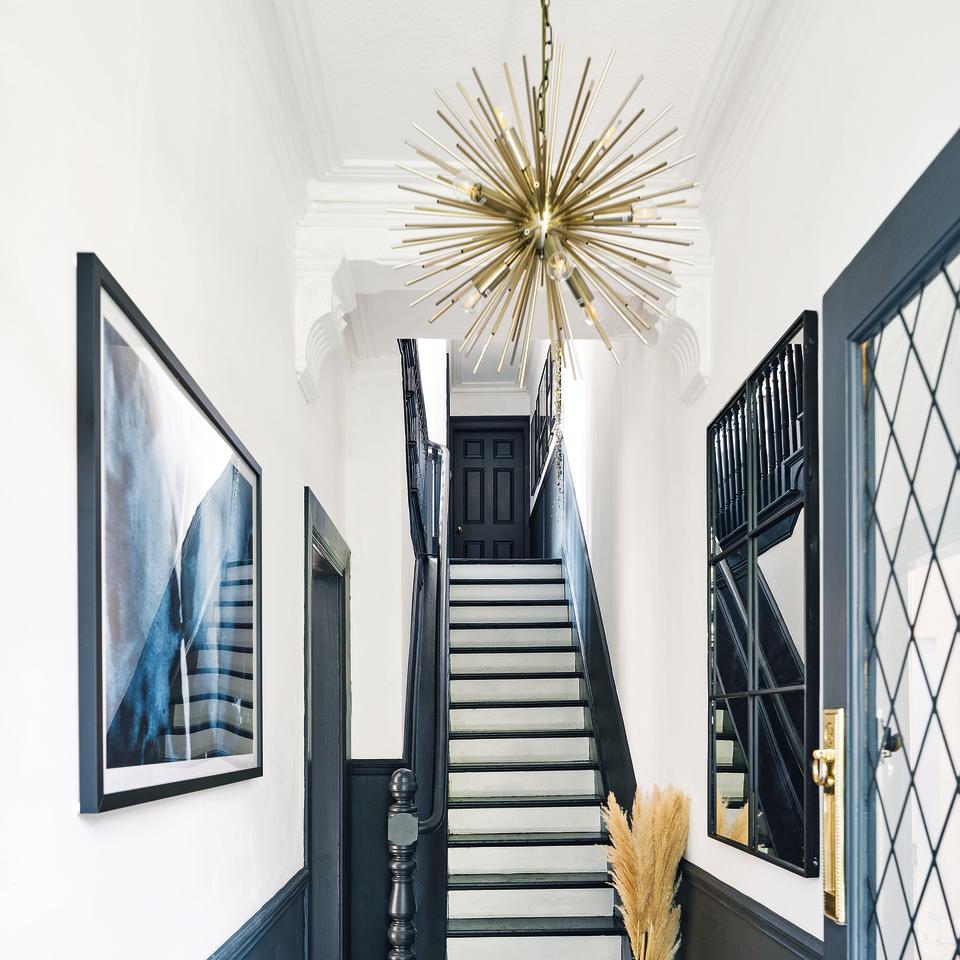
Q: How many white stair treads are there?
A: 13